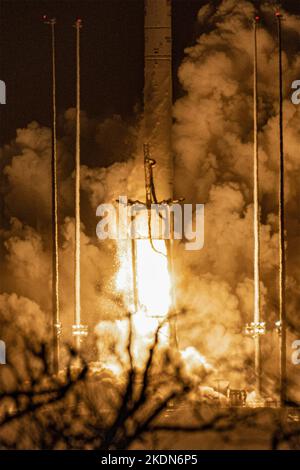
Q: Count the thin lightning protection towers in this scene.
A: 4